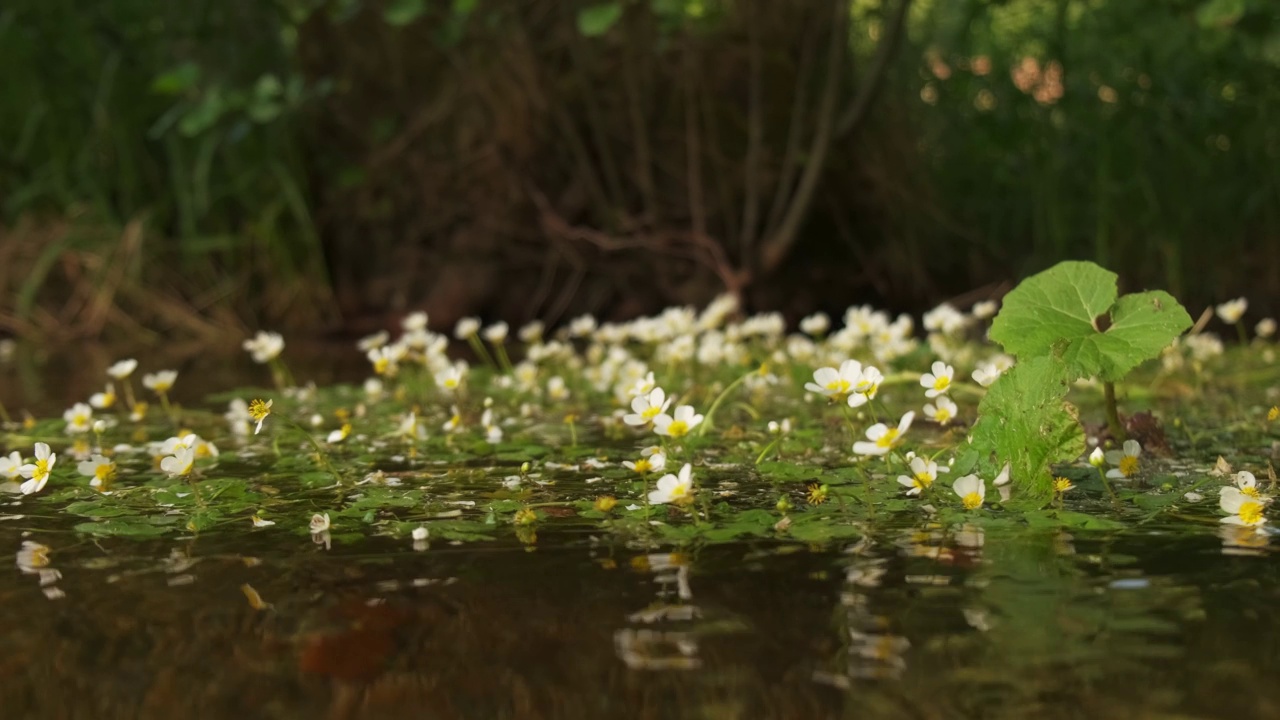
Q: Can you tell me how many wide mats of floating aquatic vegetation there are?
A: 1